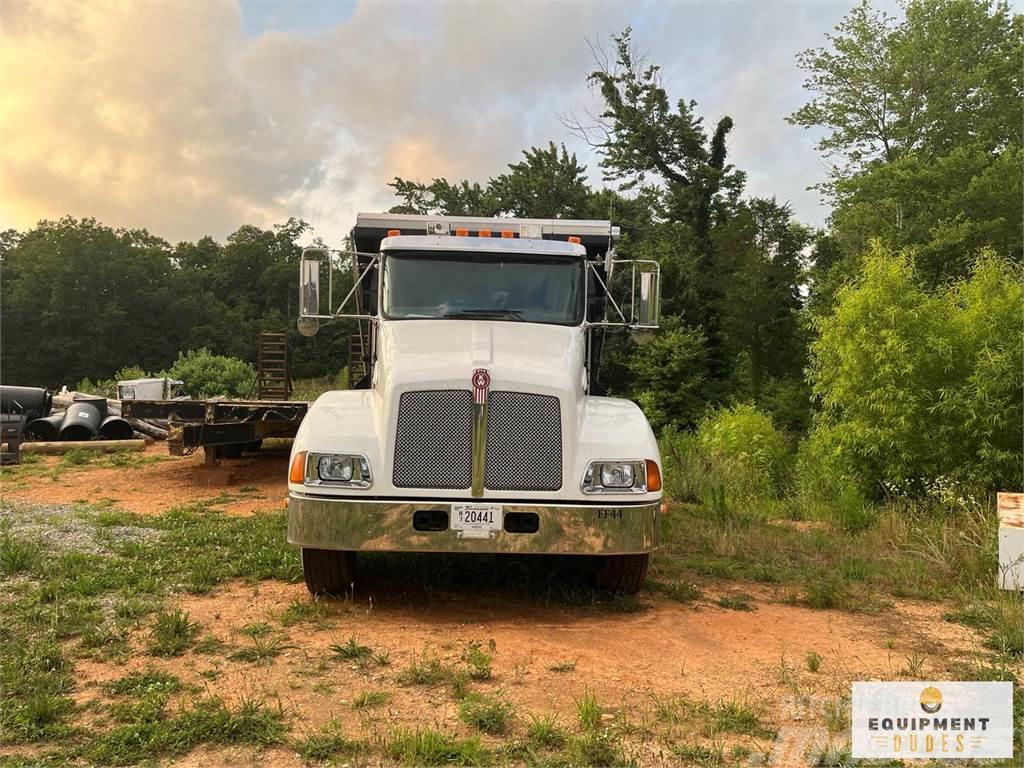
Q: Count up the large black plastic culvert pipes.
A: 4